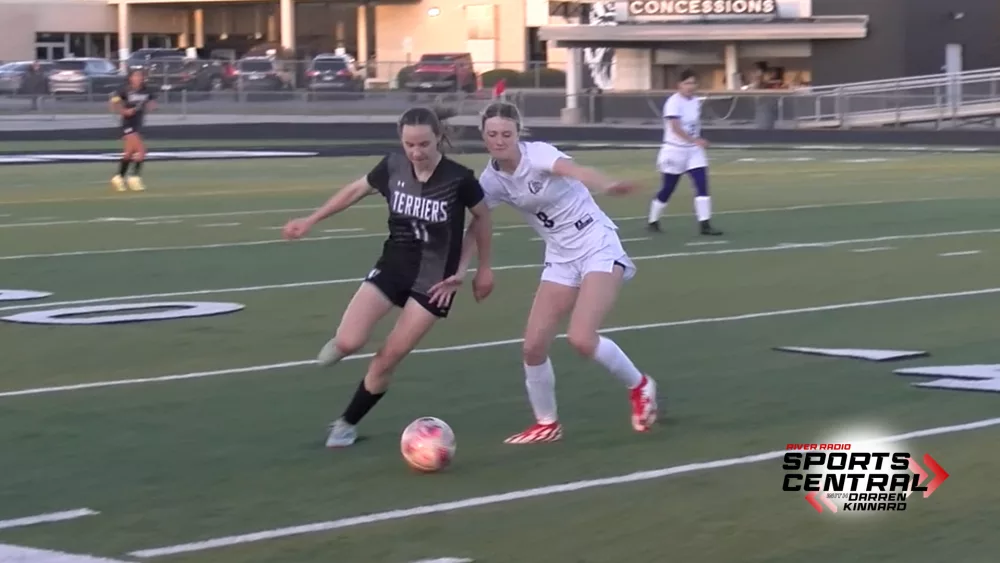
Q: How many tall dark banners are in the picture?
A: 0